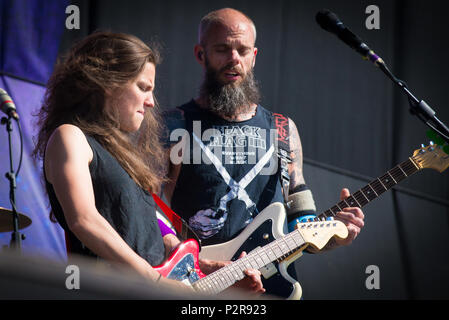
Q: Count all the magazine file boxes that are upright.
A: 0